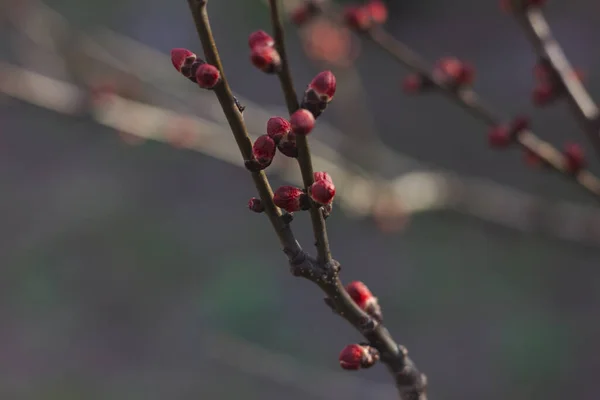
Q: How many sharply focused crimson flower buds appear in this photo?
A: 14